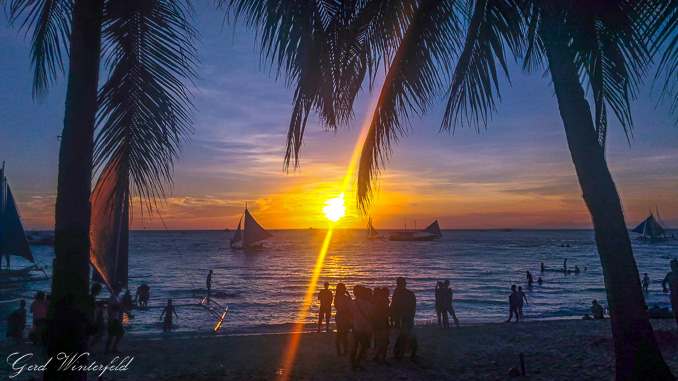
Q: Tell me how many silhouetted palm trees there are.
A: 2